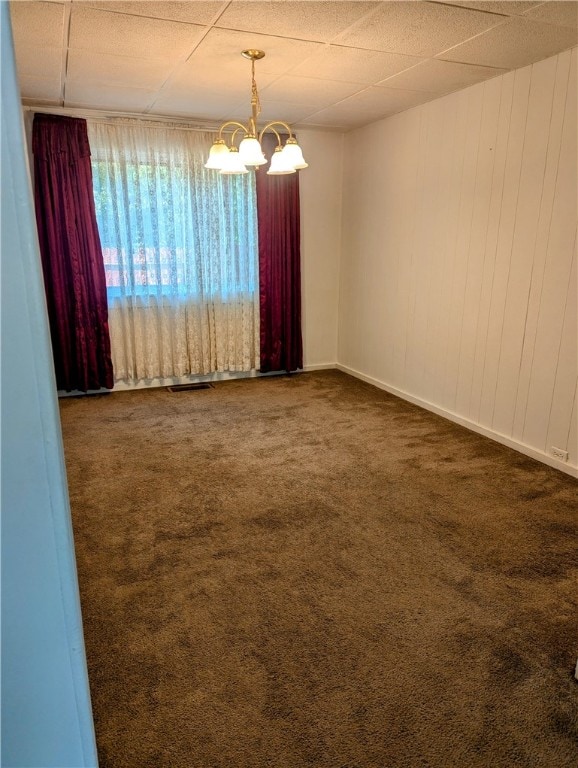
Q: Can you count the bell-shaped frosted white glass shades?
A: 5